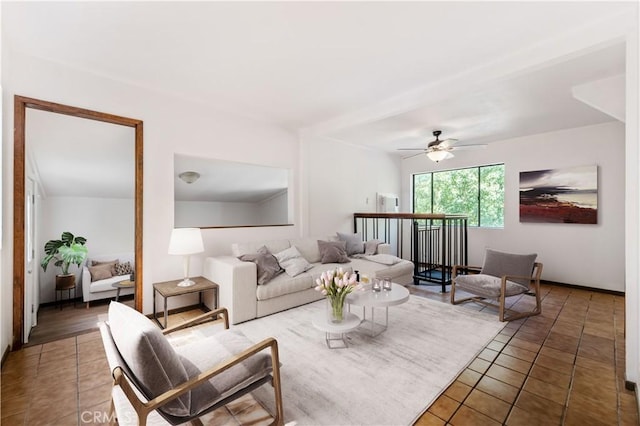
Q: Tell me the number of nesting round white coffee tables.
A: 2